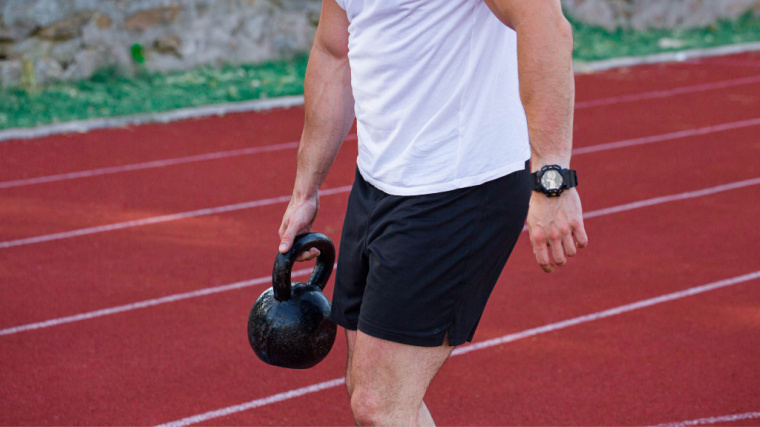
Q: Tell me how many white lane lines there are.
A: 5